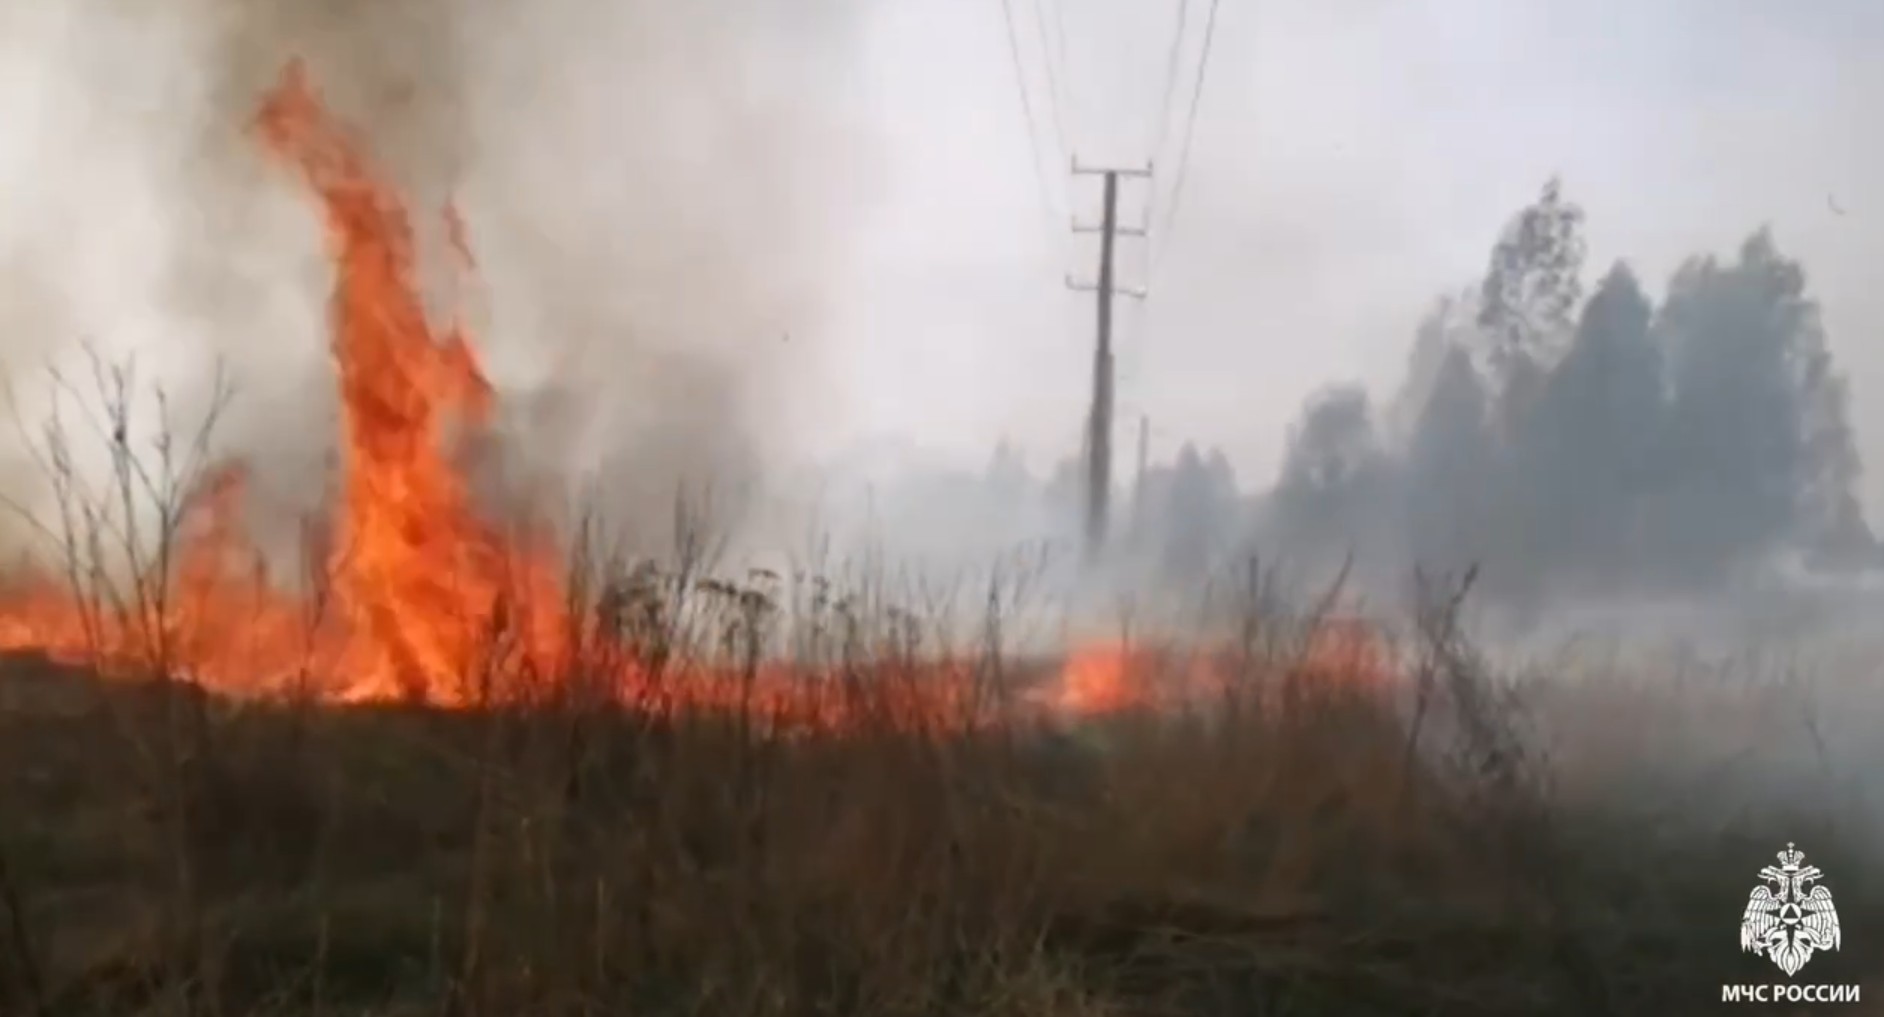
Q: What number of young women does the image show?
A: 0